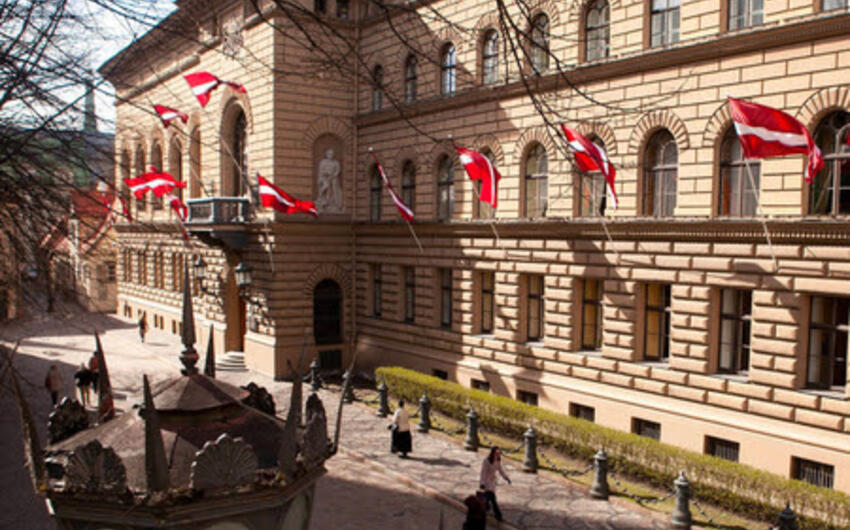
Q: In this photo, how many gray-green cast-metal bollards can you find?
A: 9